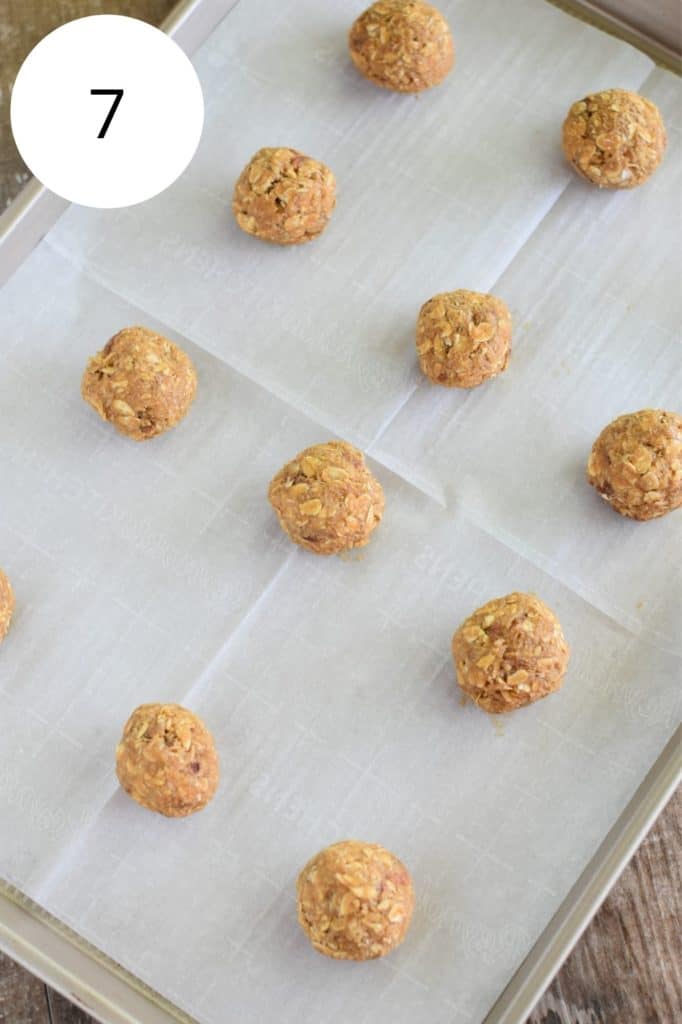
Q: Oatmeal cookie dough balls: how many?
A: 11